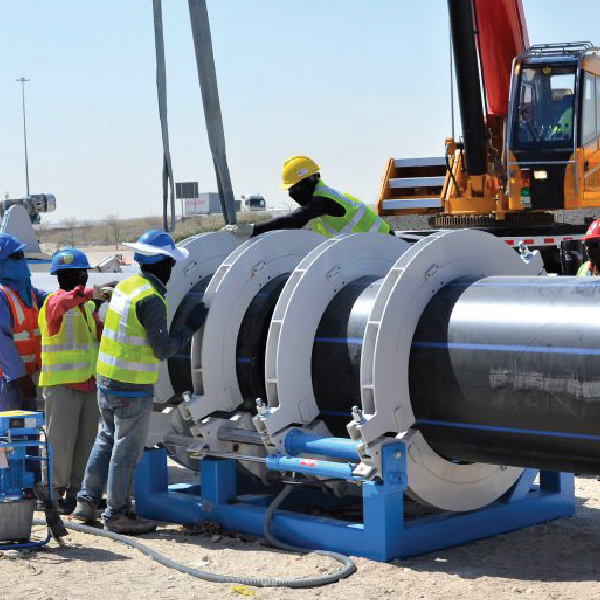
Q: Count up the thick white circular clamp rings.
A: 4